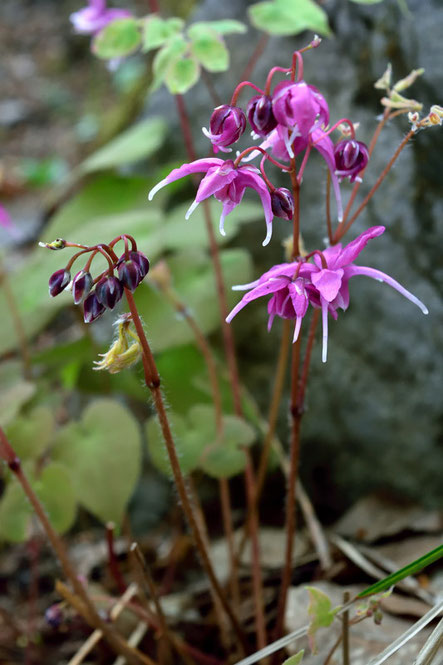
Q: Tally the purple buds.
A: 10